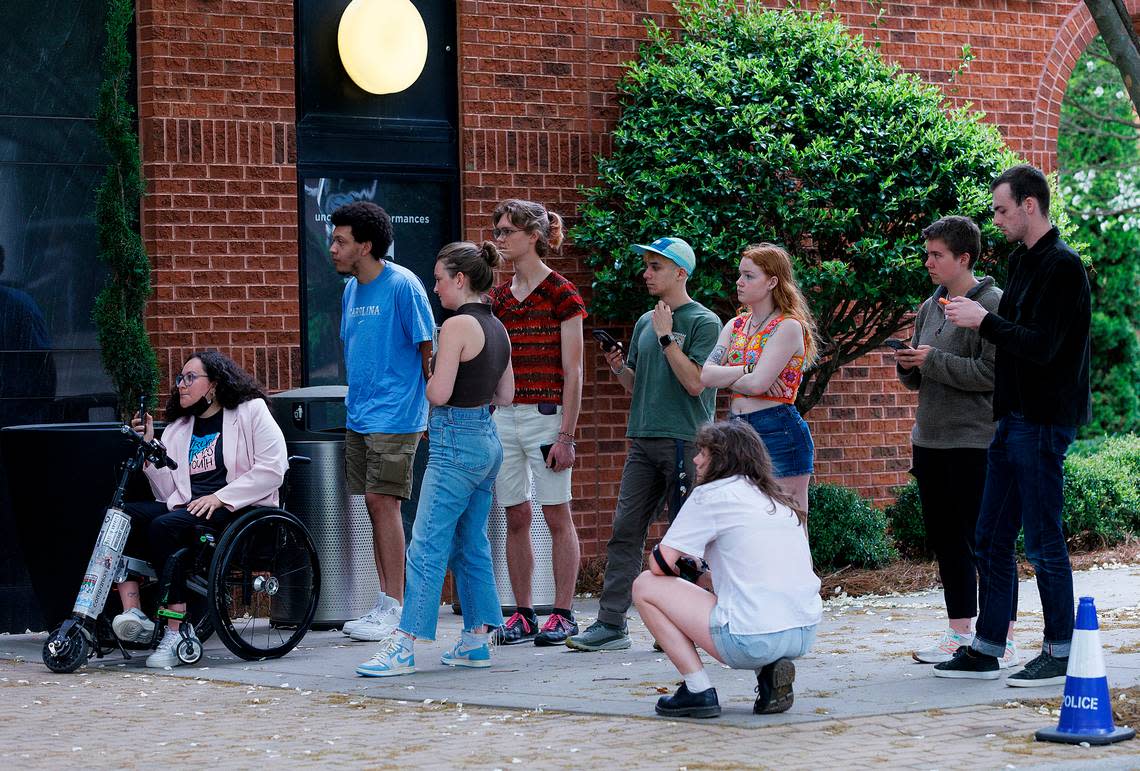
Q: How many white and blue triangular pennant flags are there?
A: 0